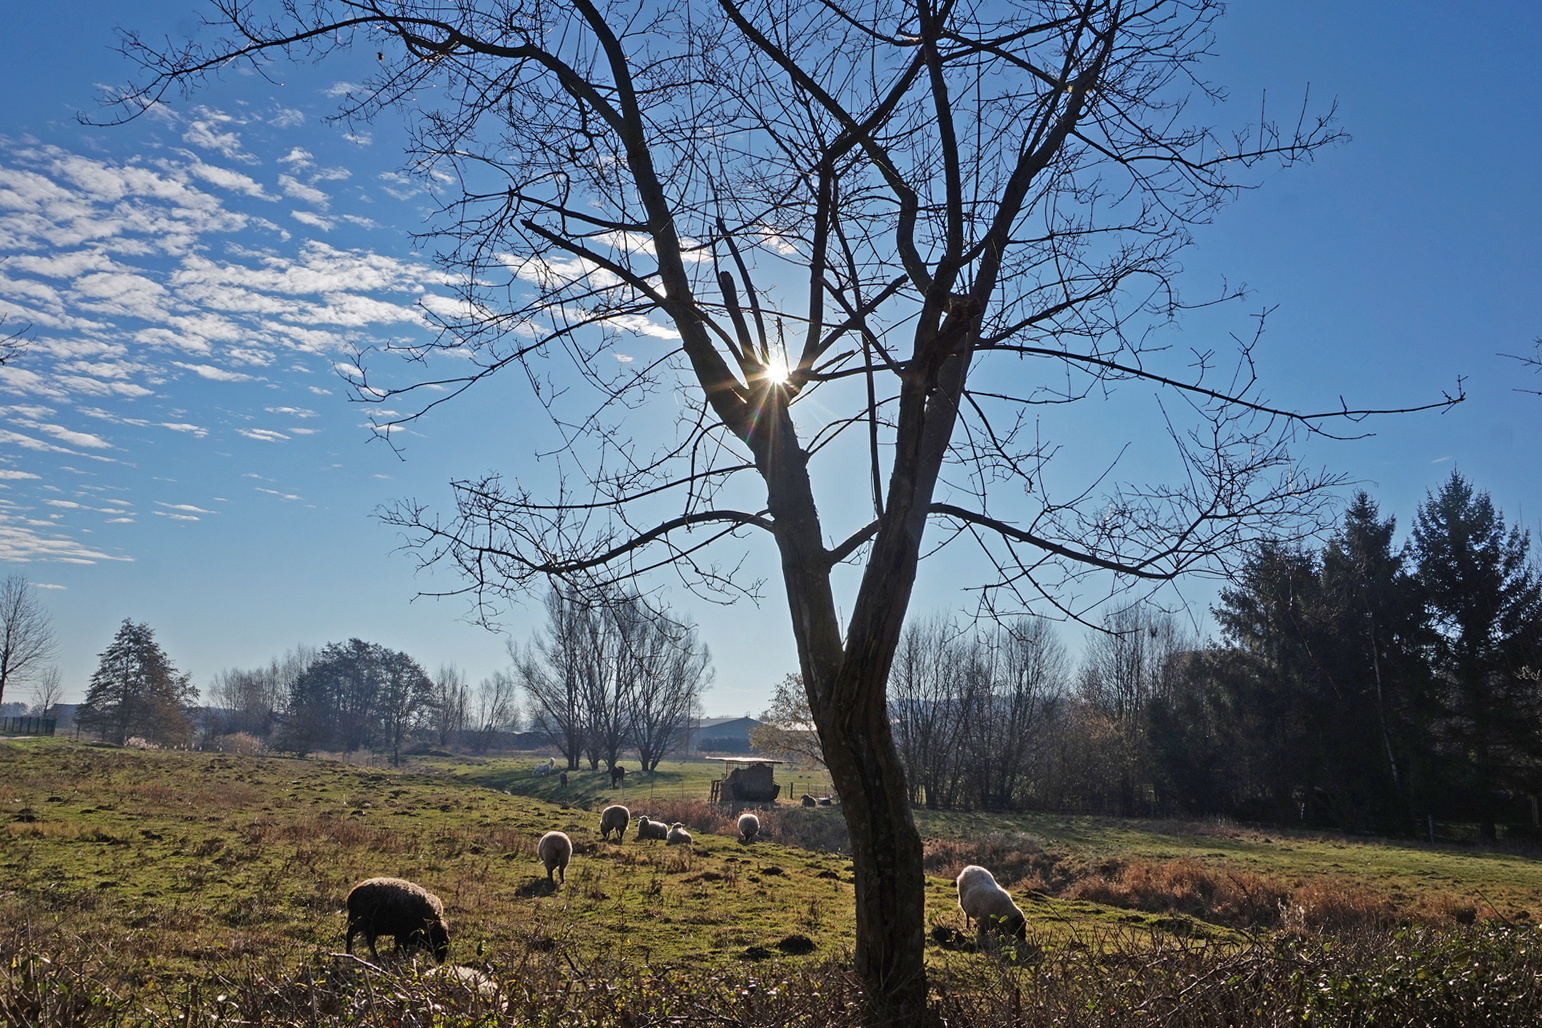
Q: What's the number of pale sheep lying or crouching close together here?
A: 2